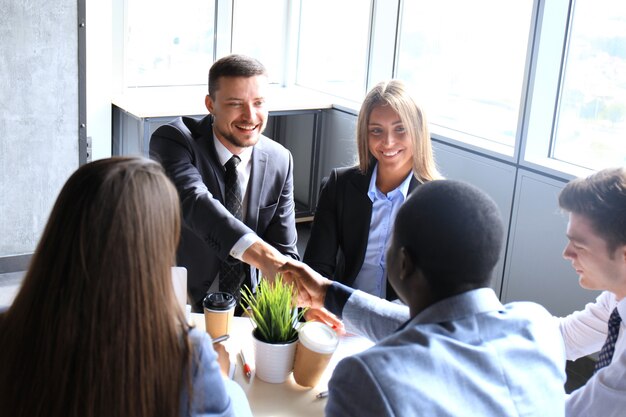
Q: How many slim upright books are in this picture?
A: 0